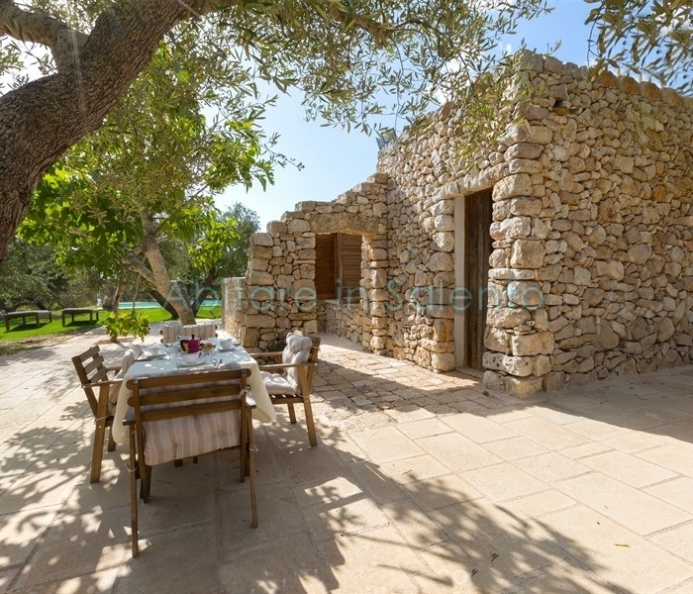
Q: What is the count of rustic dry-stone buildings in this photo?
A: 1